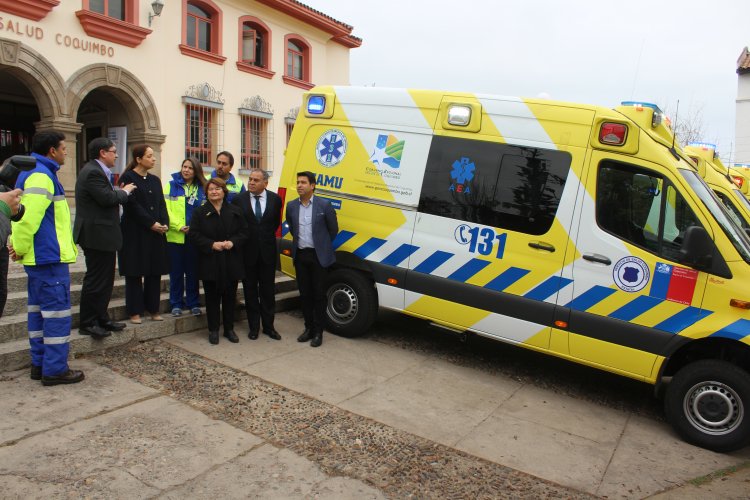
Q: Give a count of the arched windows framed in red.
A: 3